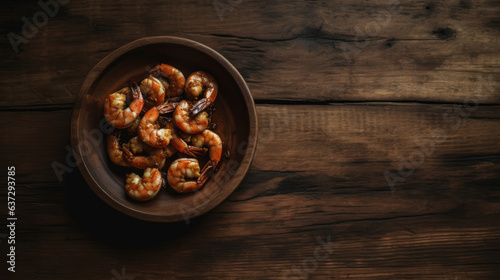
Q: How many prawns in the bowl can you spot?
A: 12